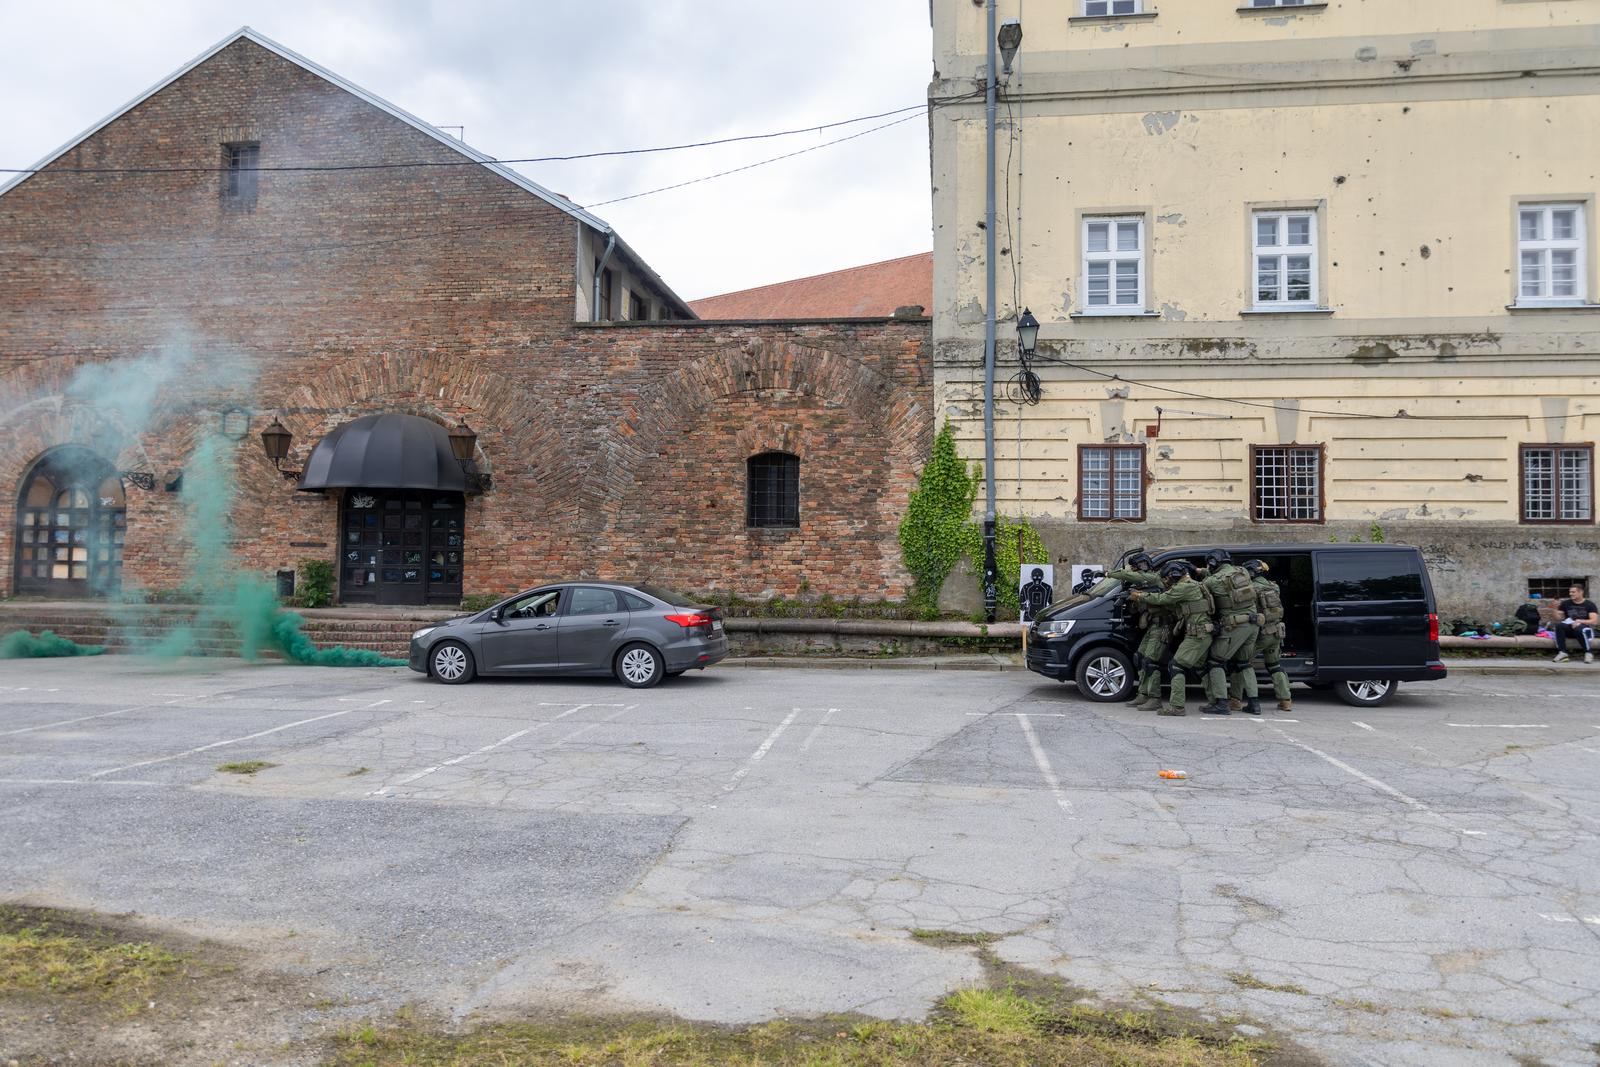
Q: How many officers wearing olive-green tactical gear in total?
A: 4